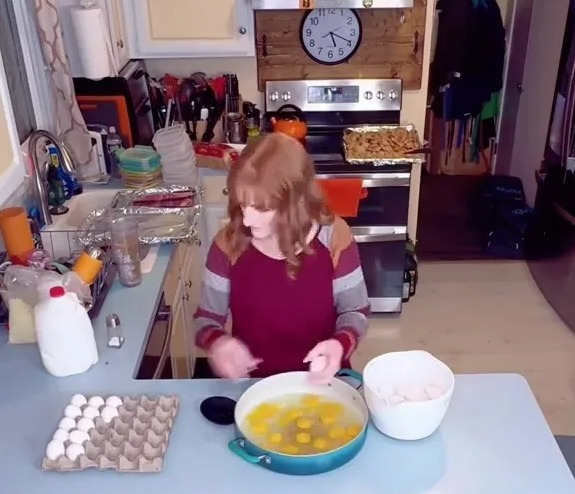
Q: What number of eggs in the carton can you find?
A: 12